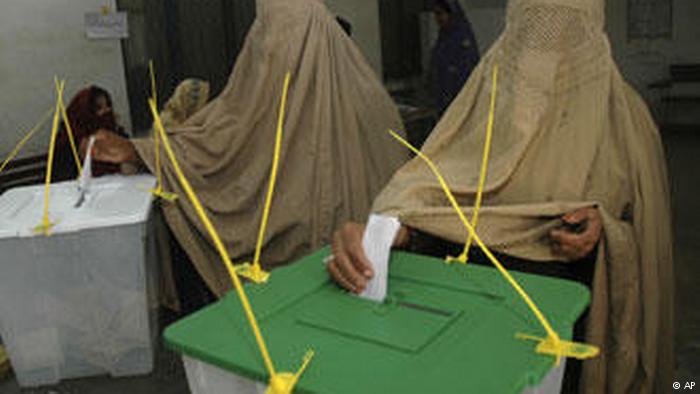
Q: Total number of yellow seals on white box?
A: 4